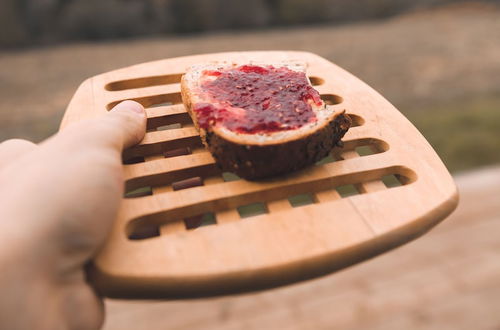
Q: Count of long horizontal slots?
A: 6